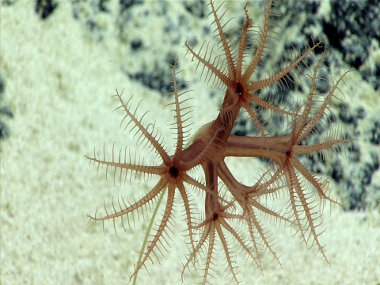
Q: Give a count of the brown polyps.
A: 5